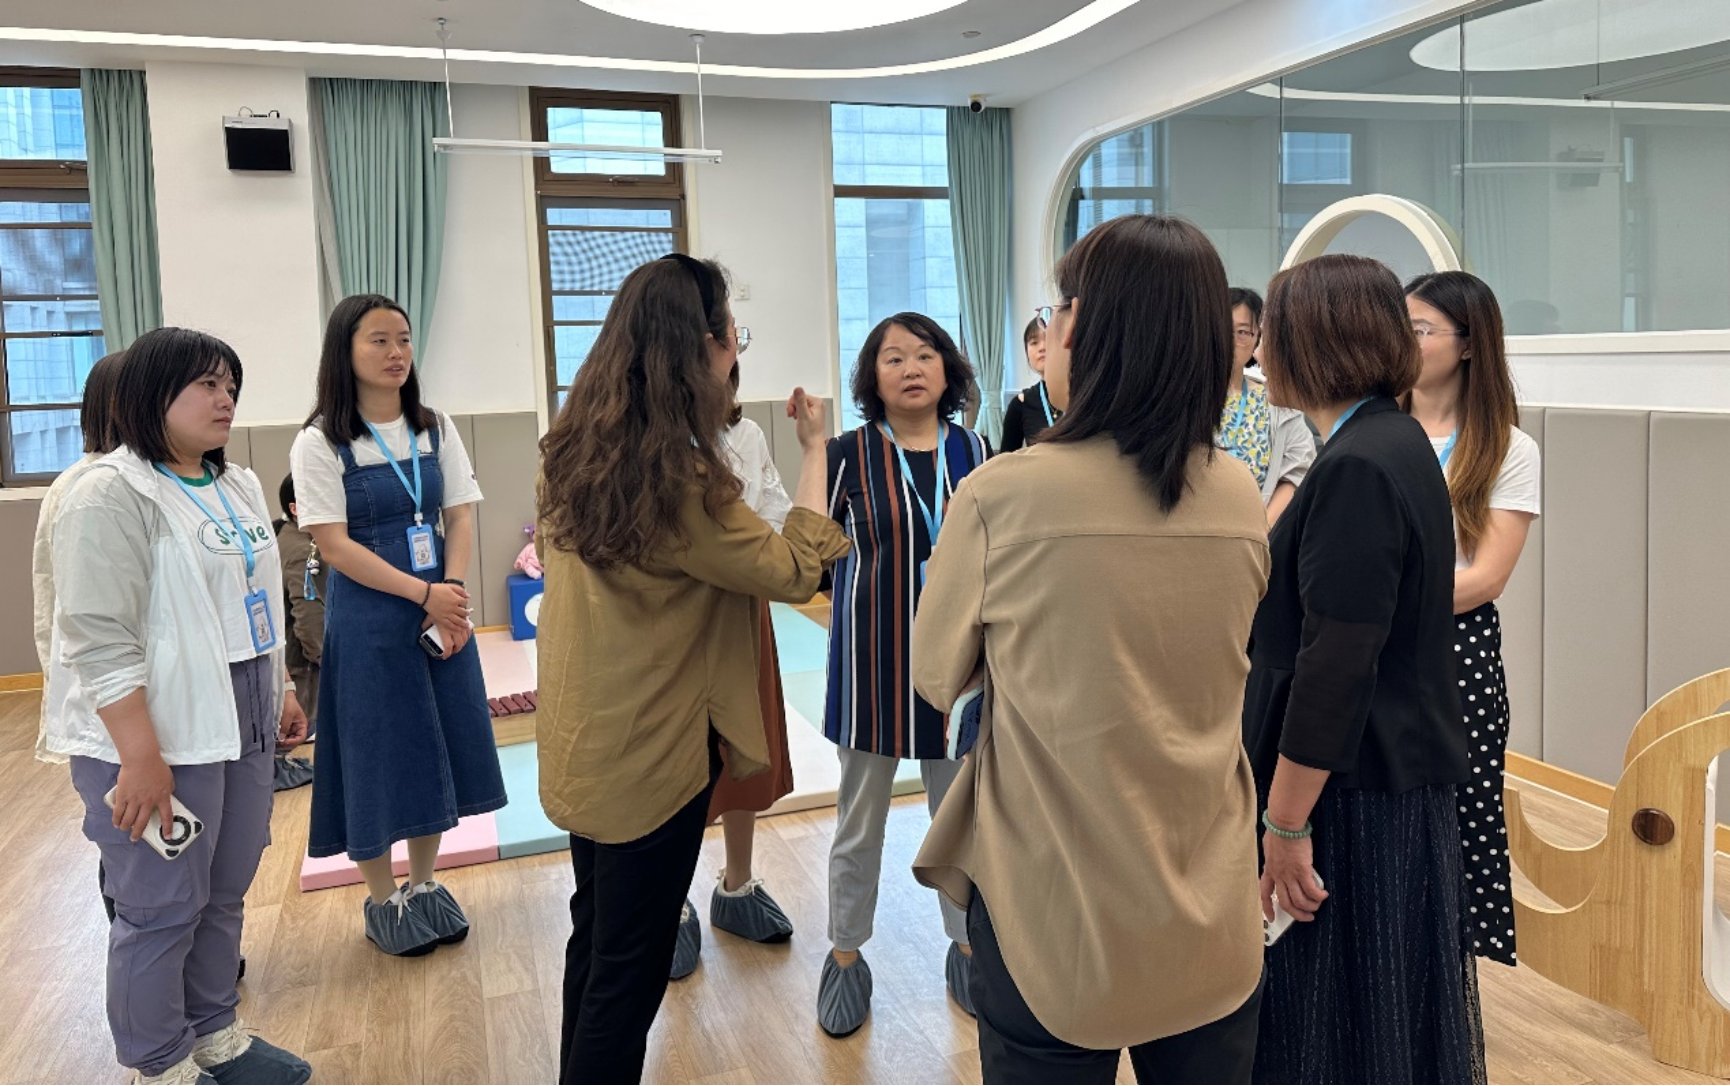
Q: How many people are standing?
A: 11